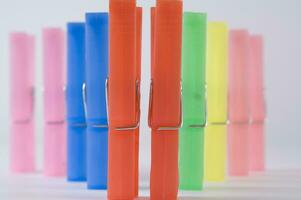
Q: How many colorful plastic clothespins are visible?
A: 10